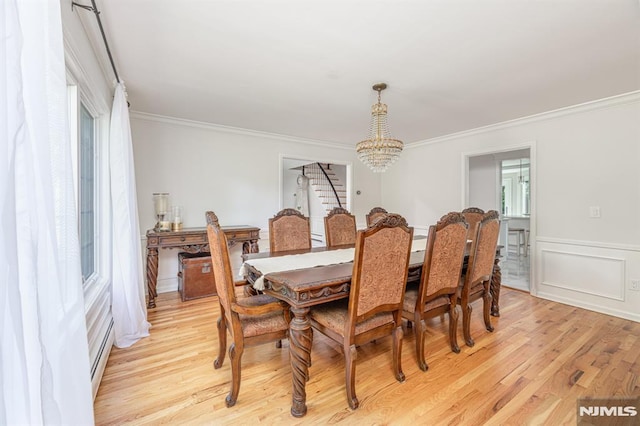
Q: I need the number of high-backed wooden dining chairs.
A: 8